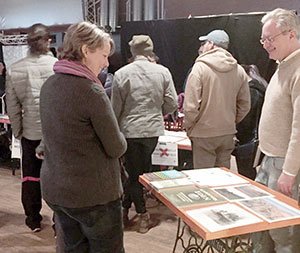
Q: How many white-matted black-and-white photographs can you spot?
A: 1